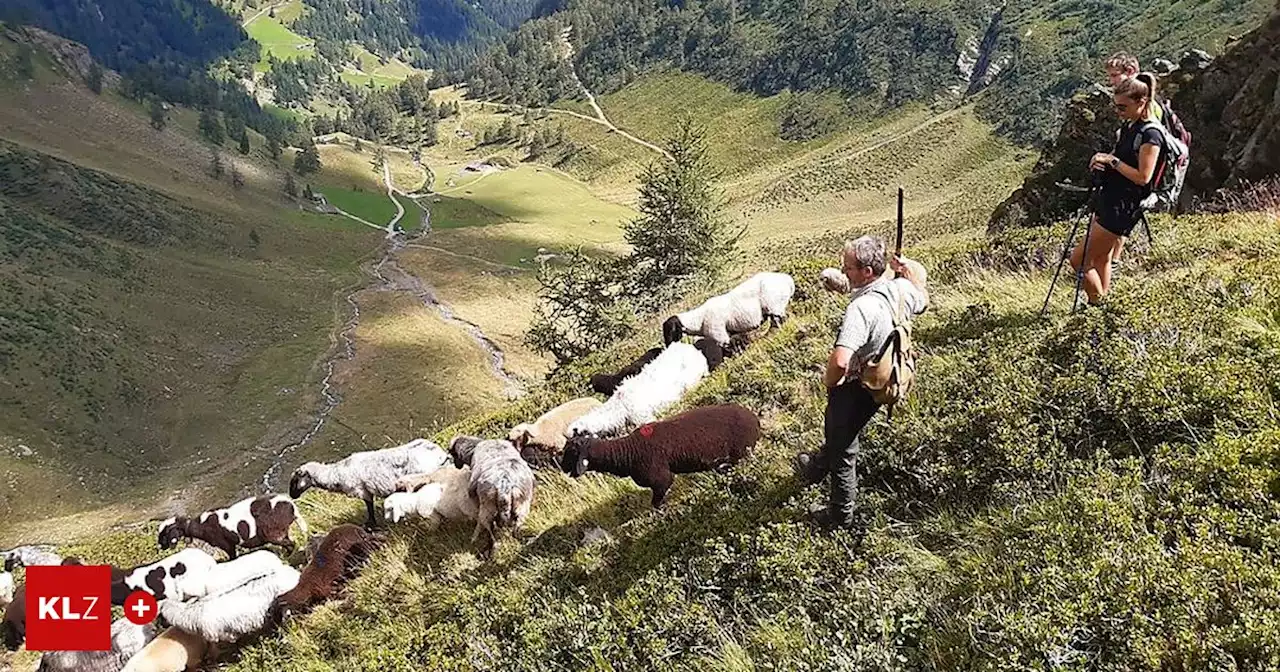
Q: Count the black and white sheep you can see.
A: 2